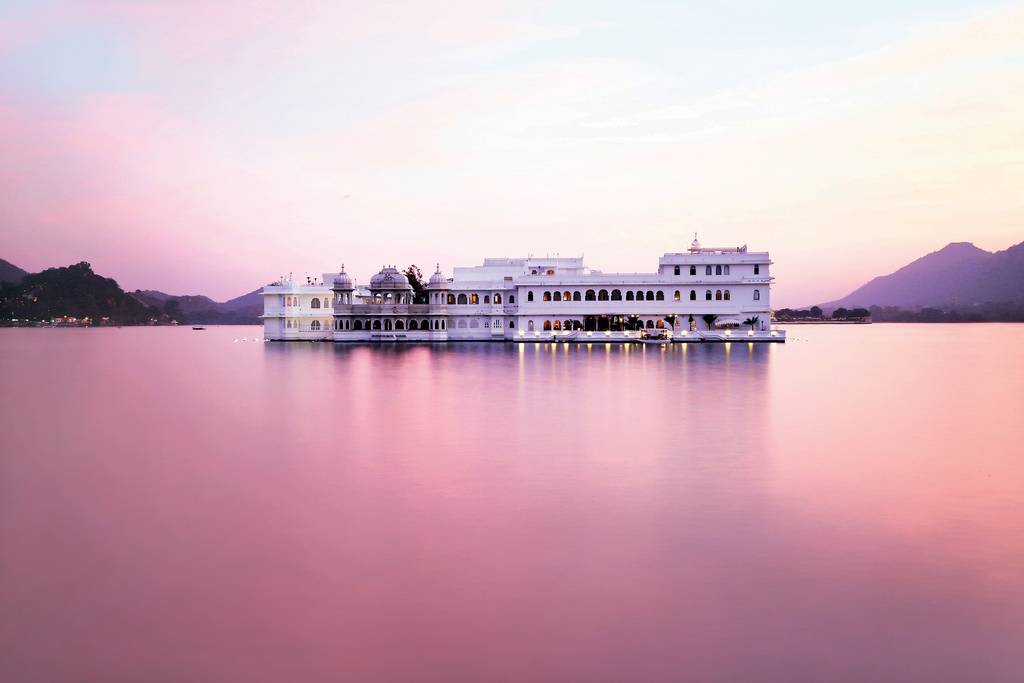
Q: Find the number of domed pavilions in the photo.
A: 3